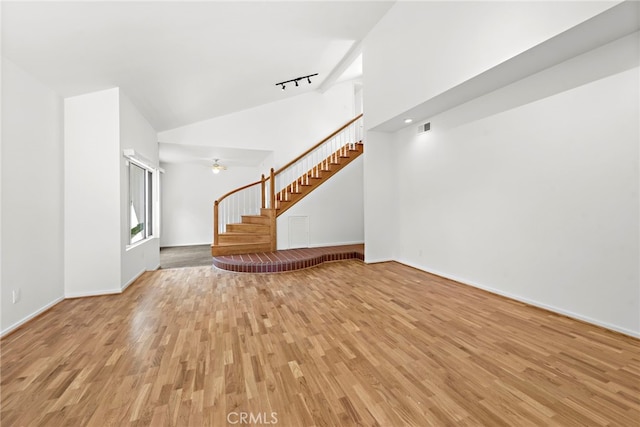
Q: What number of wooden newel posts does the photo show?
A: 3